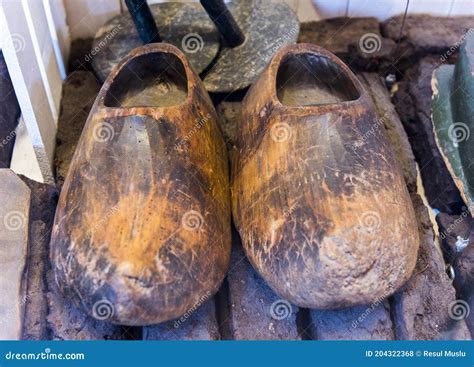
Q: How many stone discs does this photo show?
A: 2